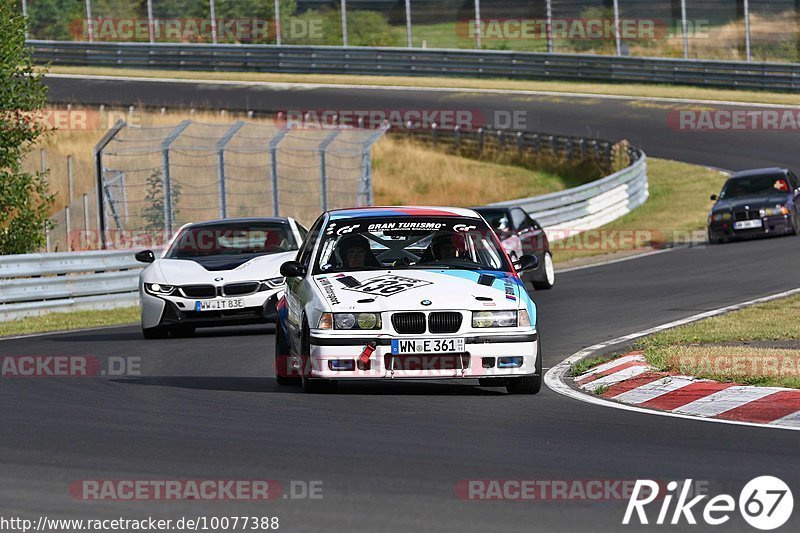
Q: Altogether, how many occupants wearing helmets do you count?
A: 2